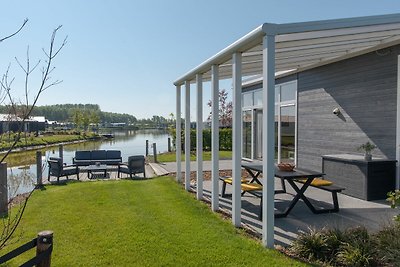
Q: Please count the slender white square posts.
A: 6